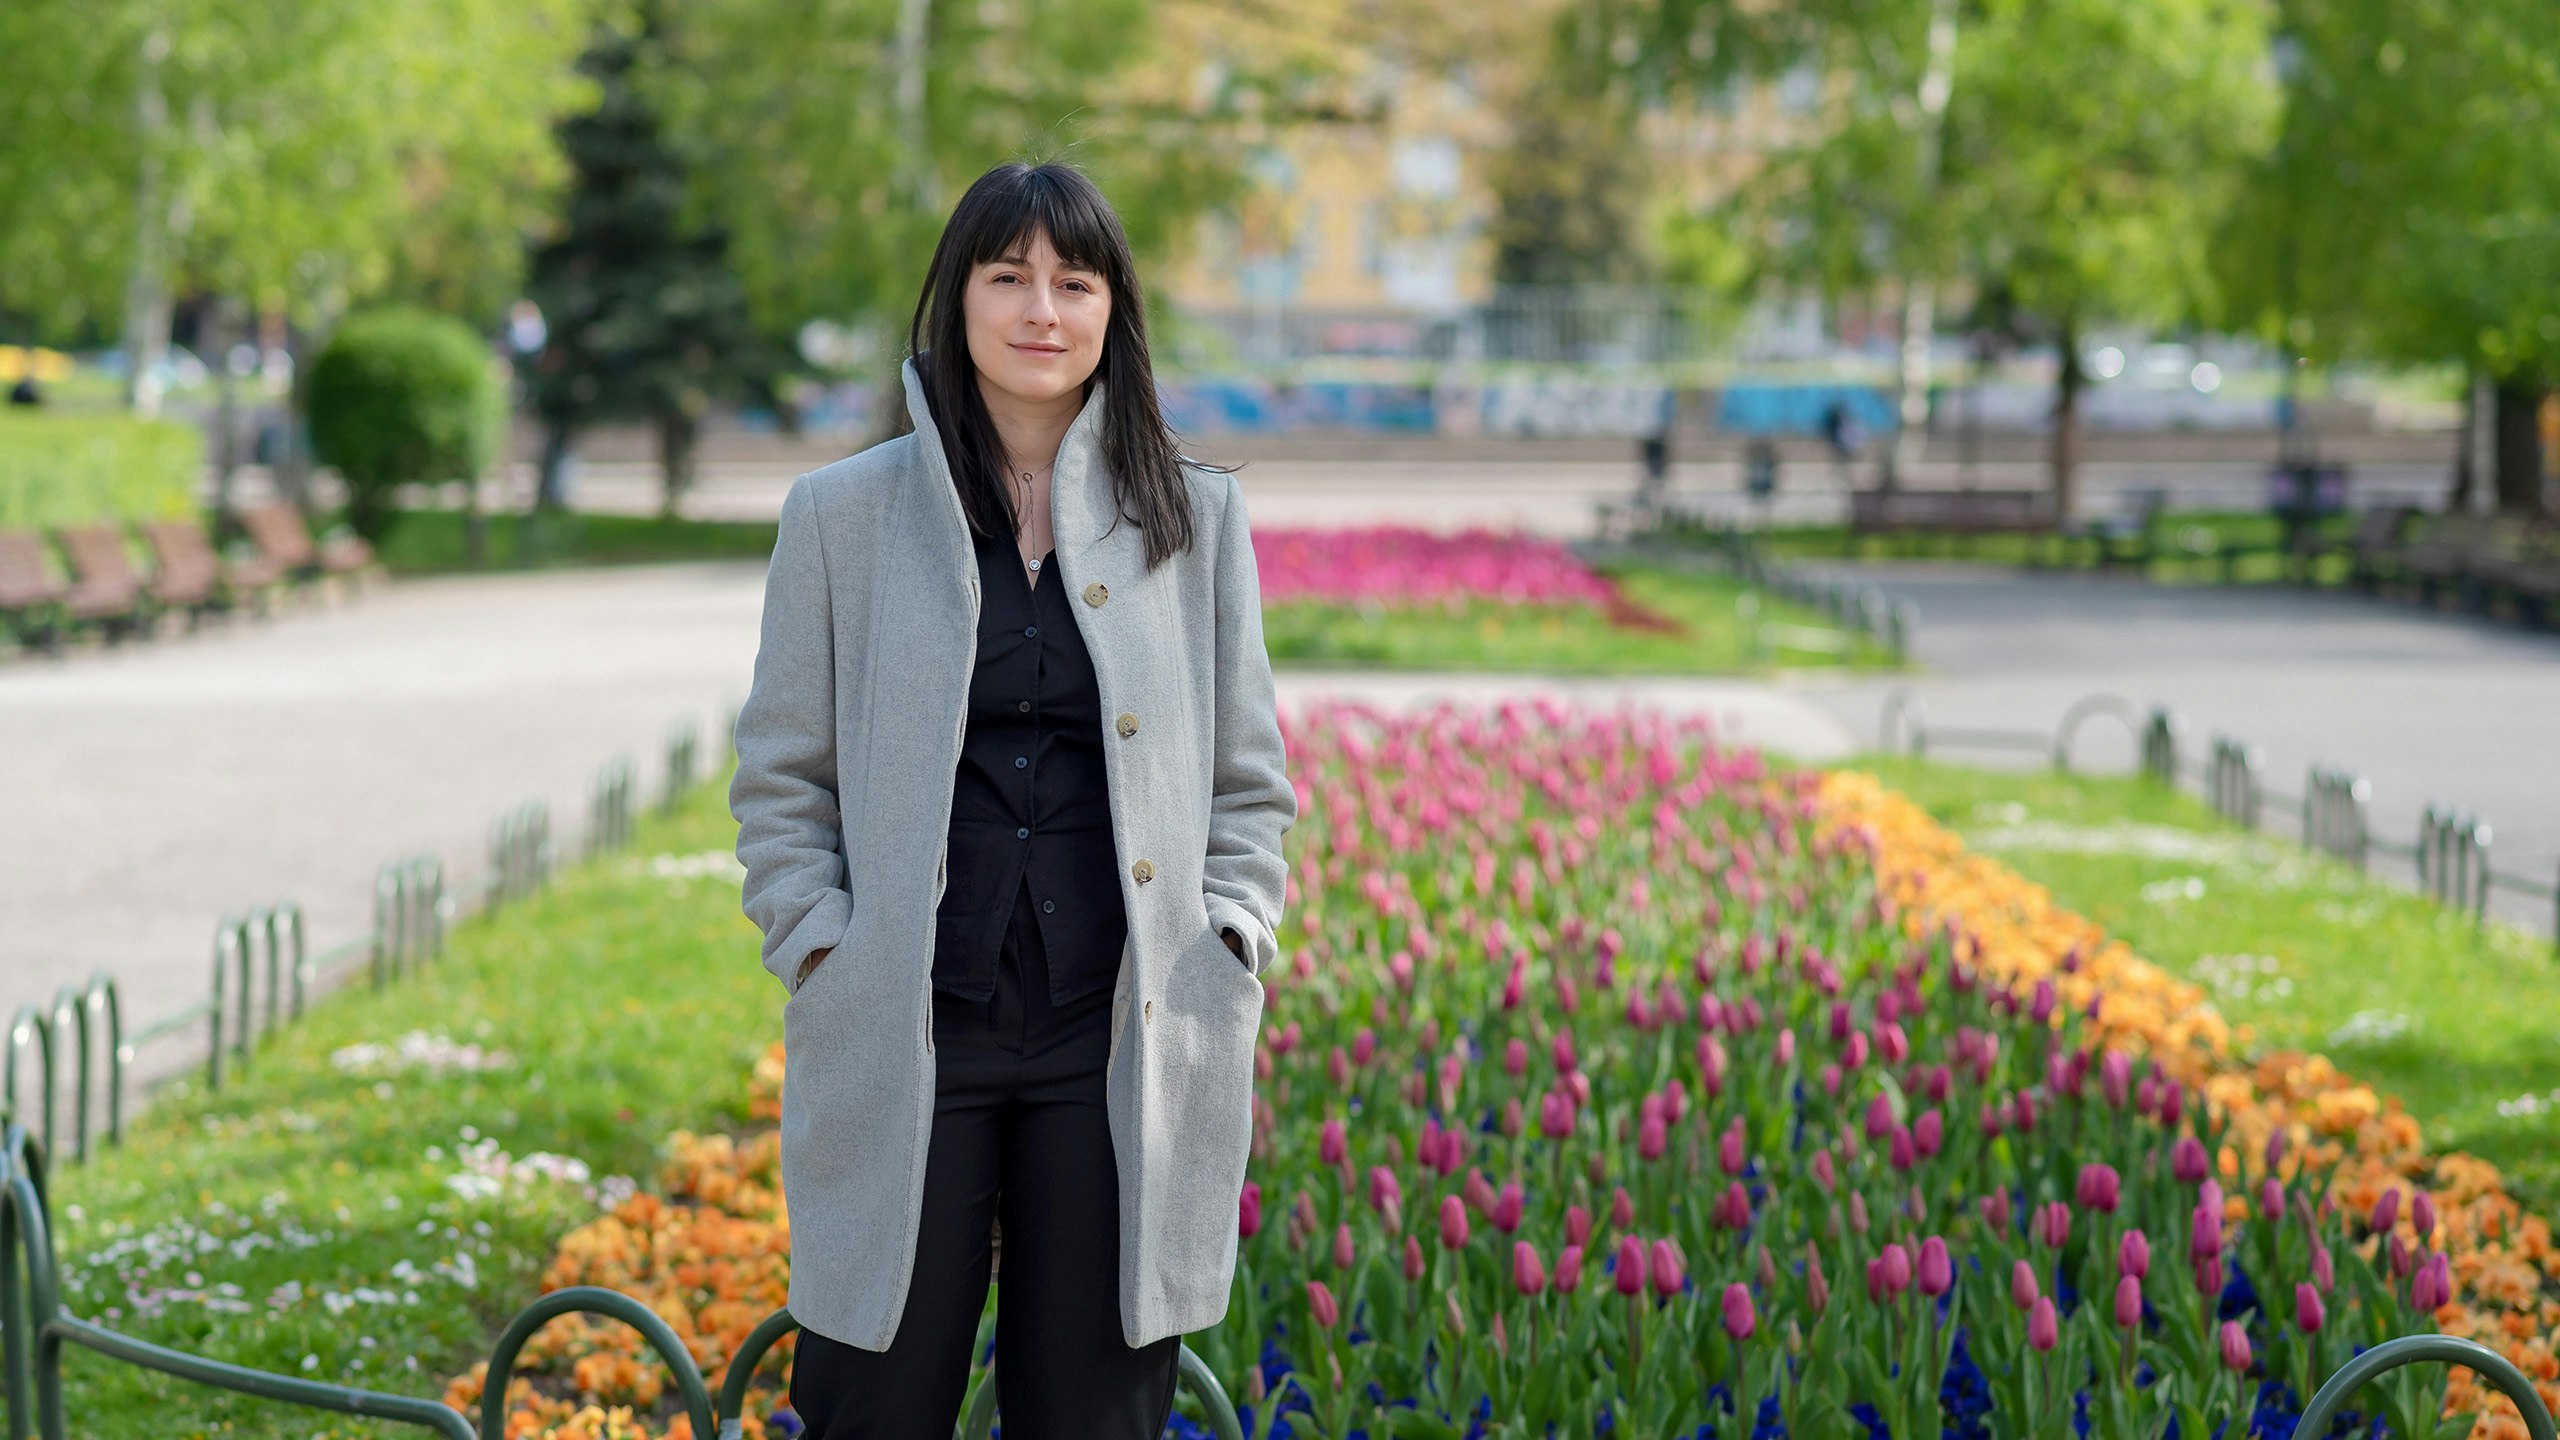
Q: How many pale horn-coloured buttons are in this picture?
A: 4